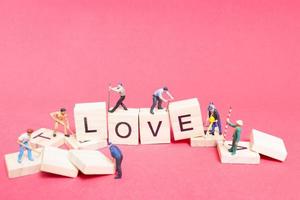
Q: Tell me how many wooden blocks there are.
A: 12